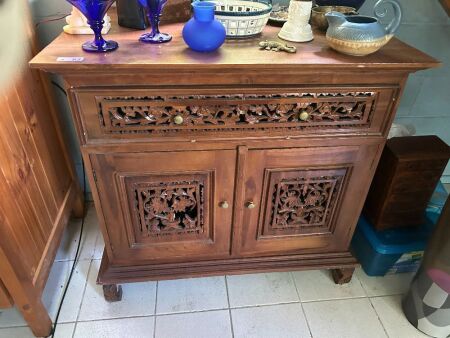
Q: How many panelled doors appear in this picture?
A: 2